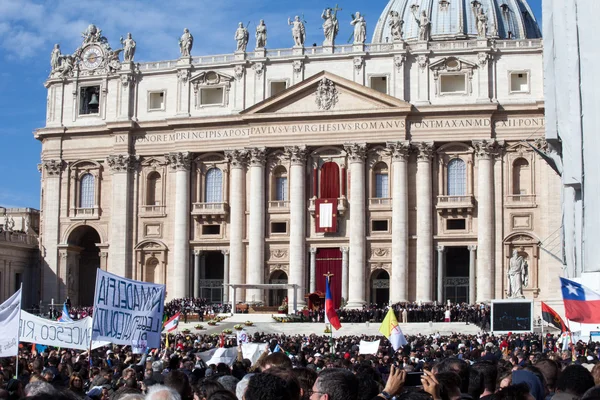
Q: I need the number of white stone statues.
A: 12